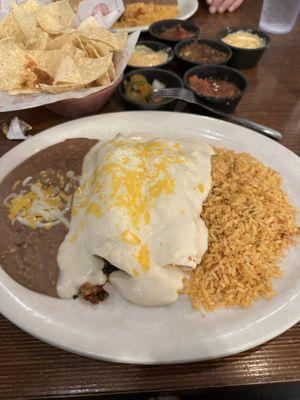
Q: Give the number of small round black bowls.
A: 6